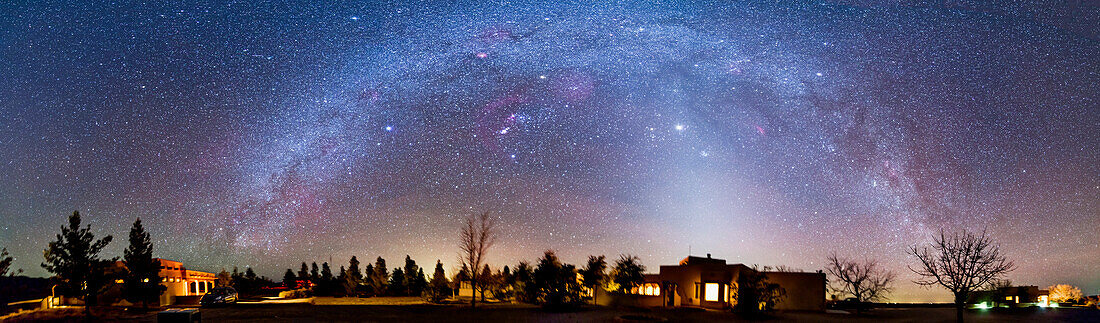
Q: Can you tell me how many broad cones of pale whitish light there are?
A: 1